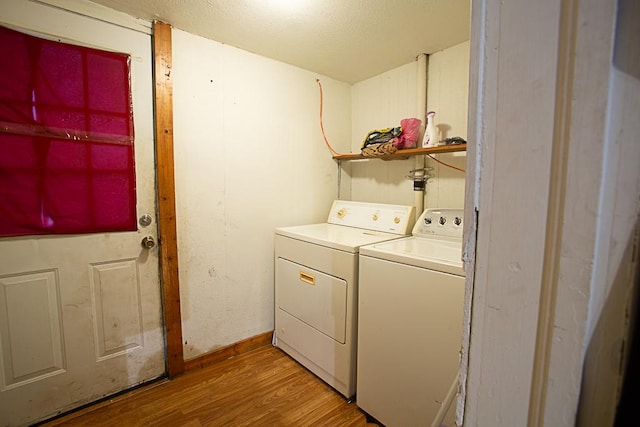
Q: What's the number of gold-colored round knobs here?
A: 3